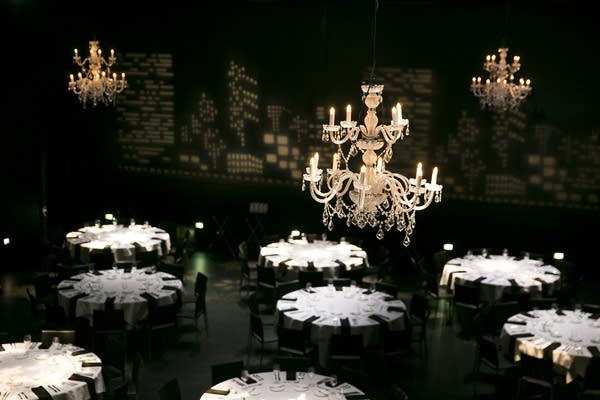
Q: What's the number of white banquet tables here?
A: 8